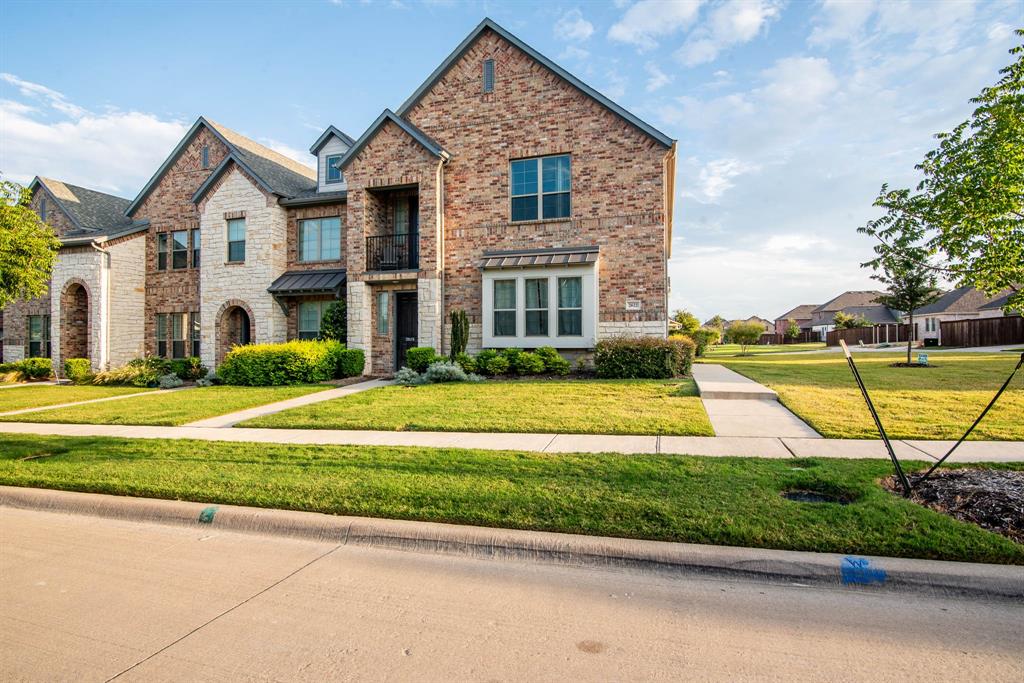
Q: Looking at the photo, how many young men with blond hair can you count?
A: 0